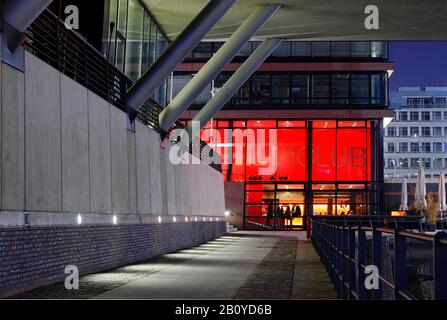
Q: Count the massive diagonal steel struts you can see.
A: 4